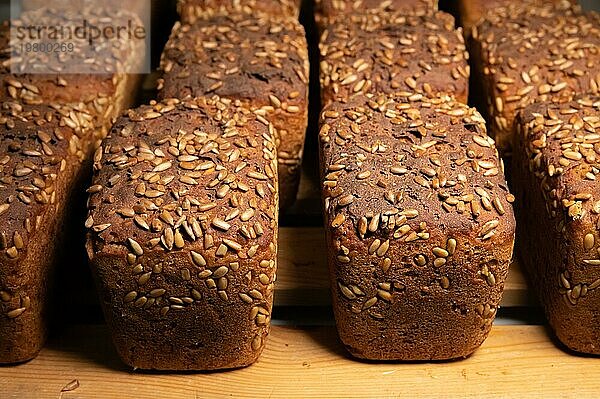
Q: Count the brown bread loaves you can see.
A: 12